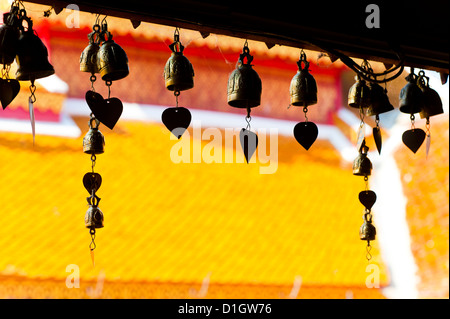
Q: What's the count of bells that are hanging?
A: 15